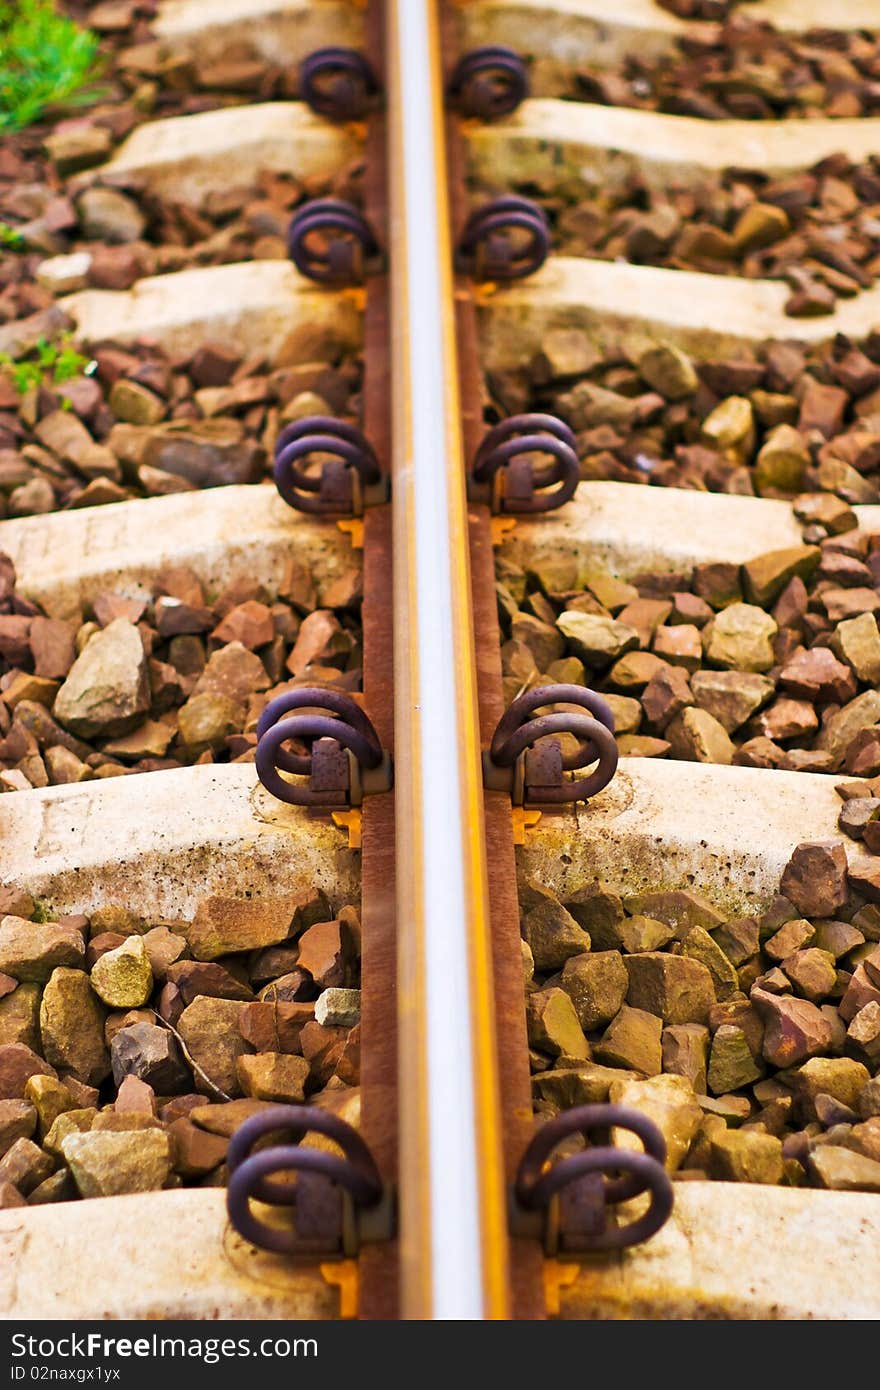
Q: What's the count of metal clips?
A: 10